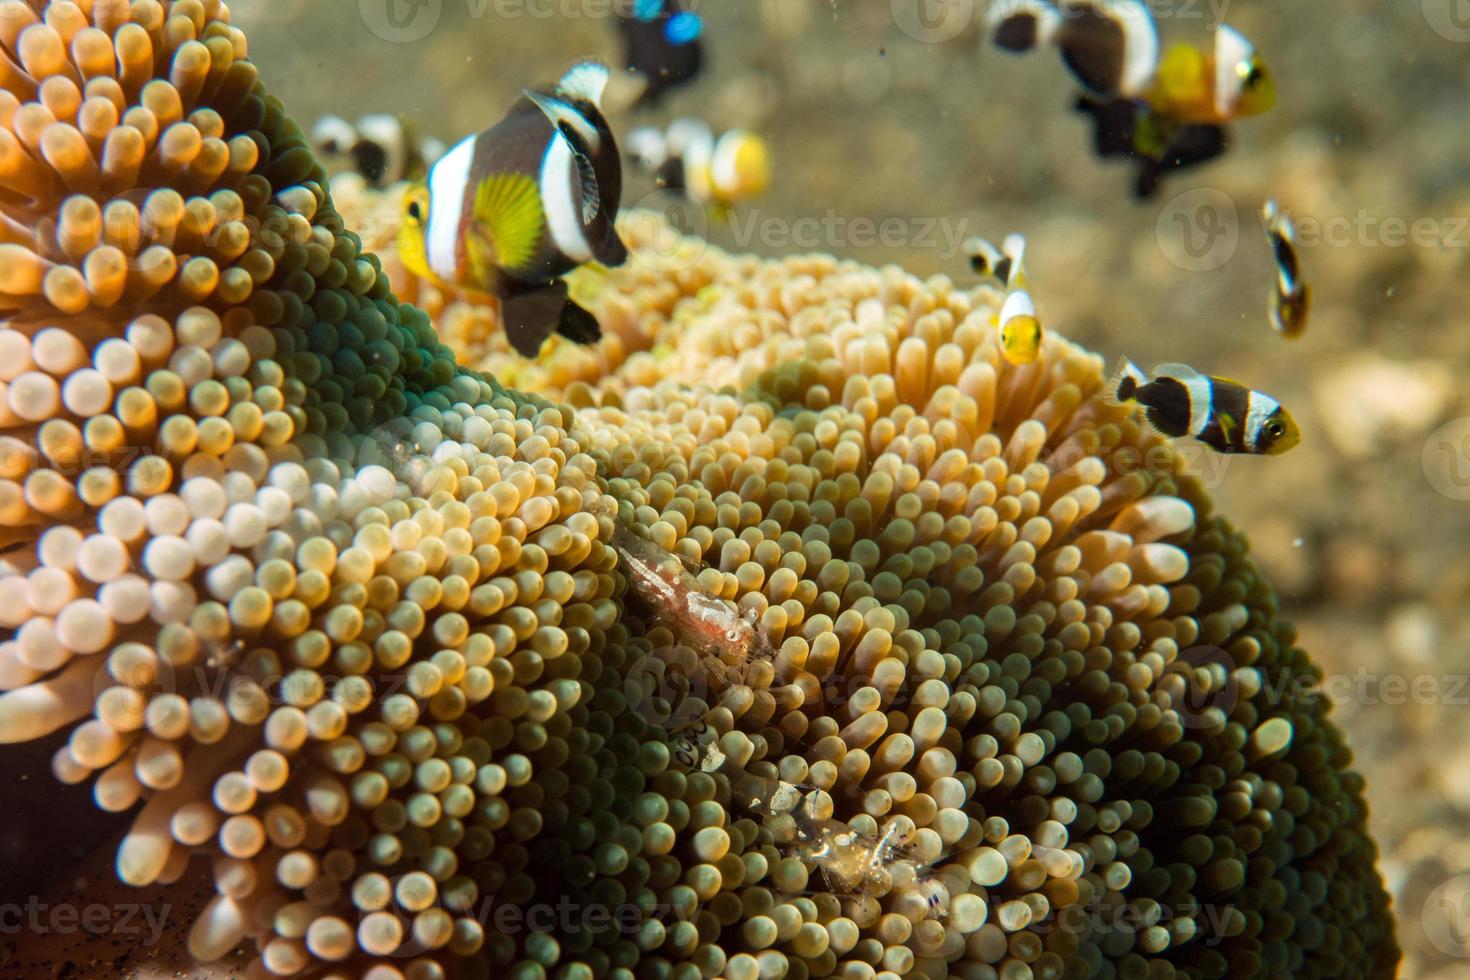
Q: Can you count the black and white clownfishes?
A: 7